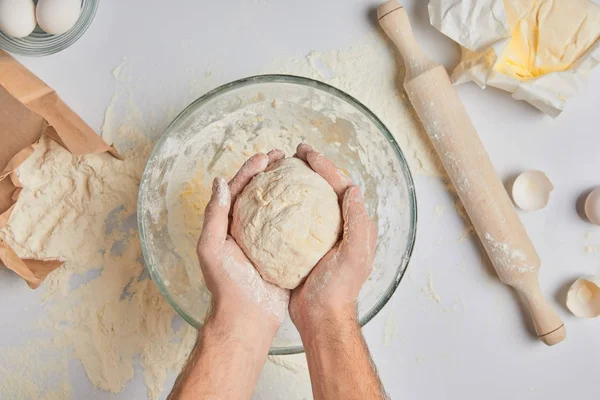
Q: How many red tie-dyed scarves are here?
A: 0